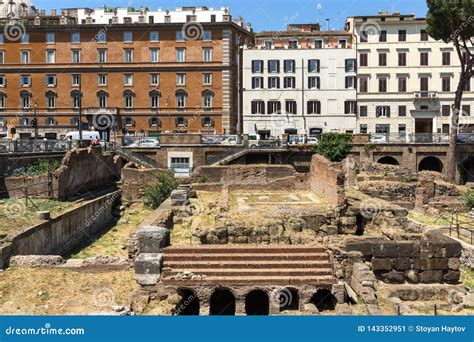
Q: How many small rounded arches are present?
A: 5